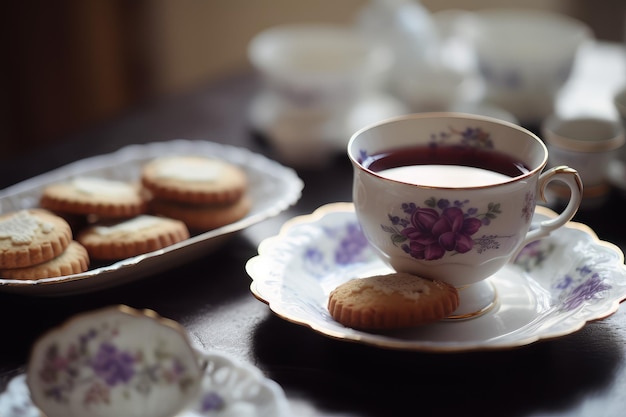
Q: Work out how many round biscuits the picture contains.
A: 7